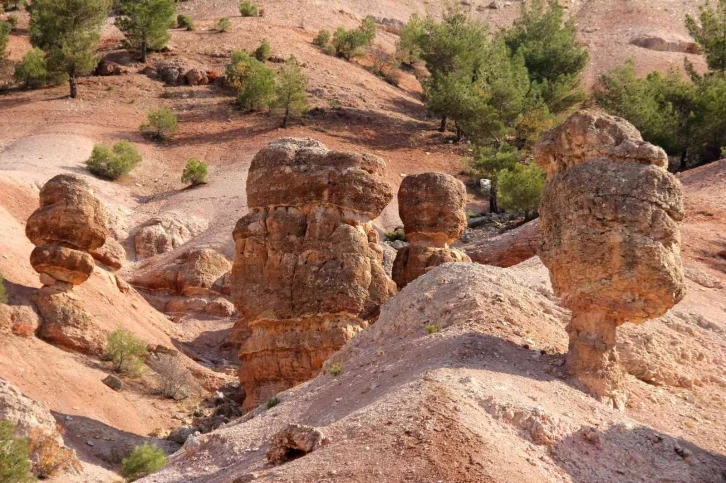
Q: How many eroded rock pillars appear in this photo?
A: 4